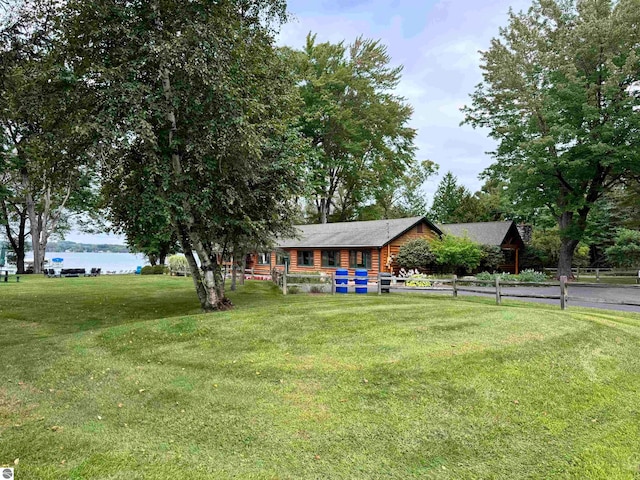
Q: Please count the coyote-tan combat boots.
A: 0